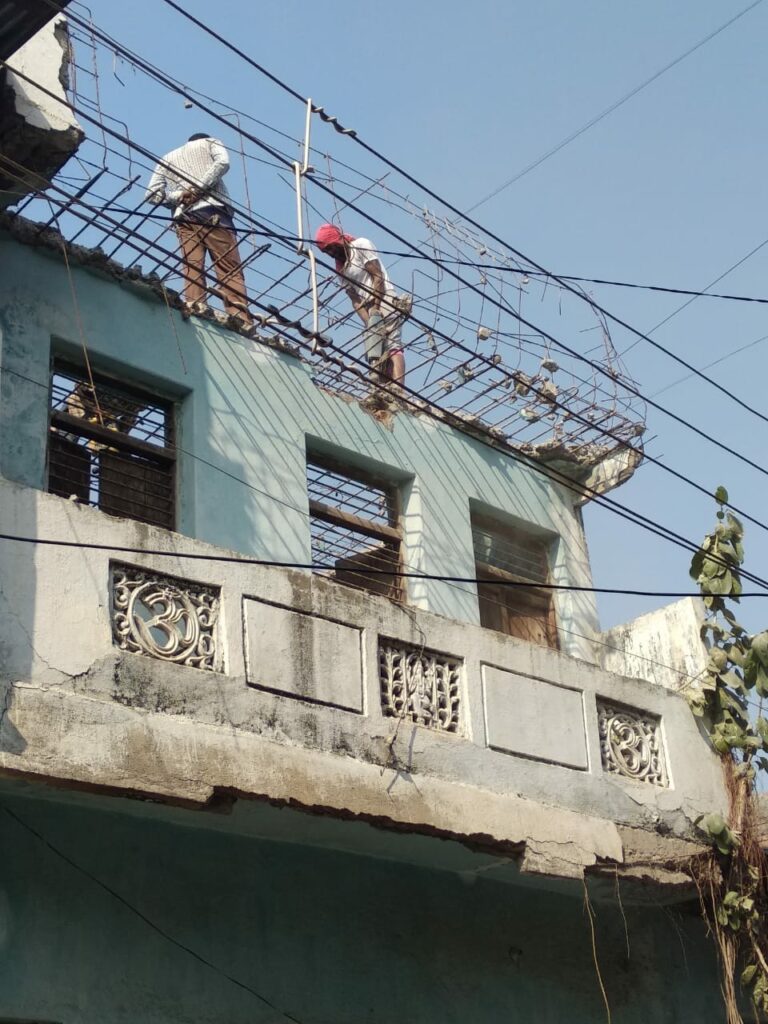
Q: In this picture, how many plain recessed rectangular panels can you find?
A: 2